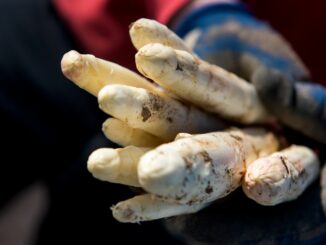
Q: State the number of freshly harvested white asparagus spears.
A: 9